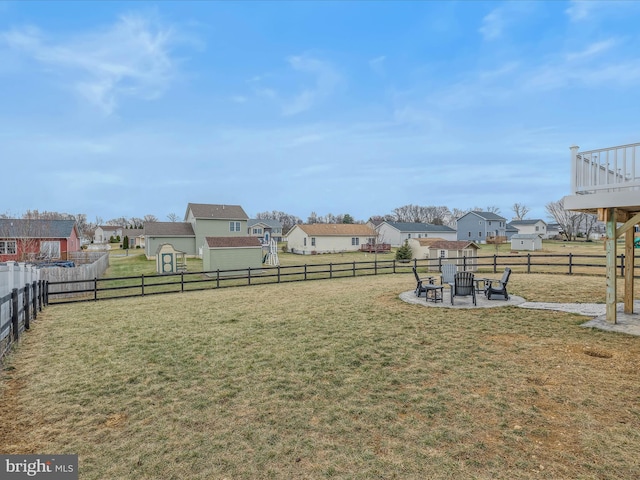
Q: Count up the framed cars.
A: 0